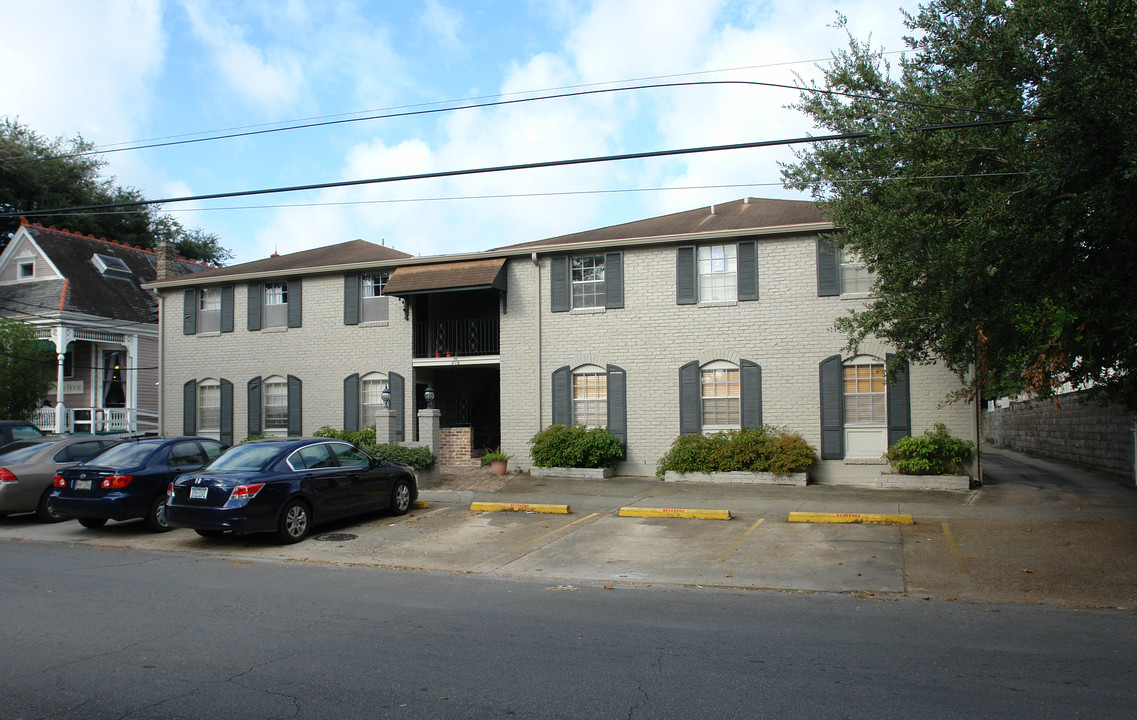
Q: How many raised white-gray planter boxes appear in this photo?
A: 3